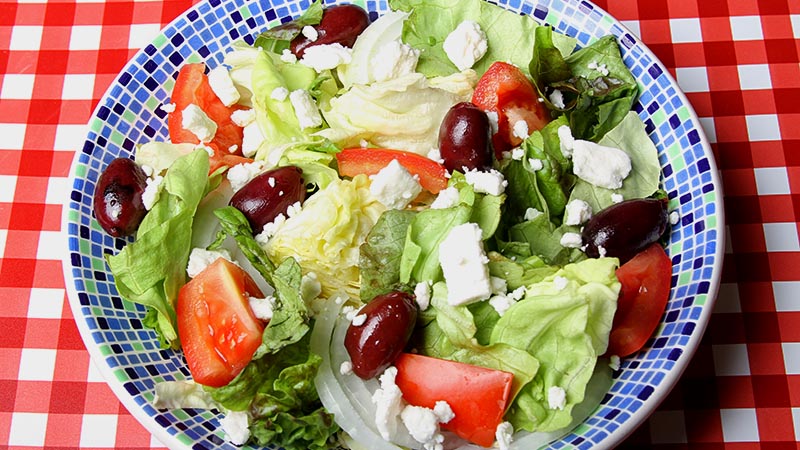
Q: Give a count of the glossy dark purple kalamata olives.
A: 6